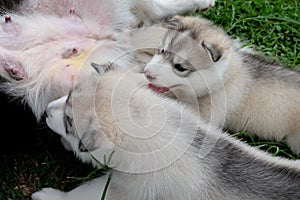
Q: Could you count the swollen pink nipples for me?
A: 4